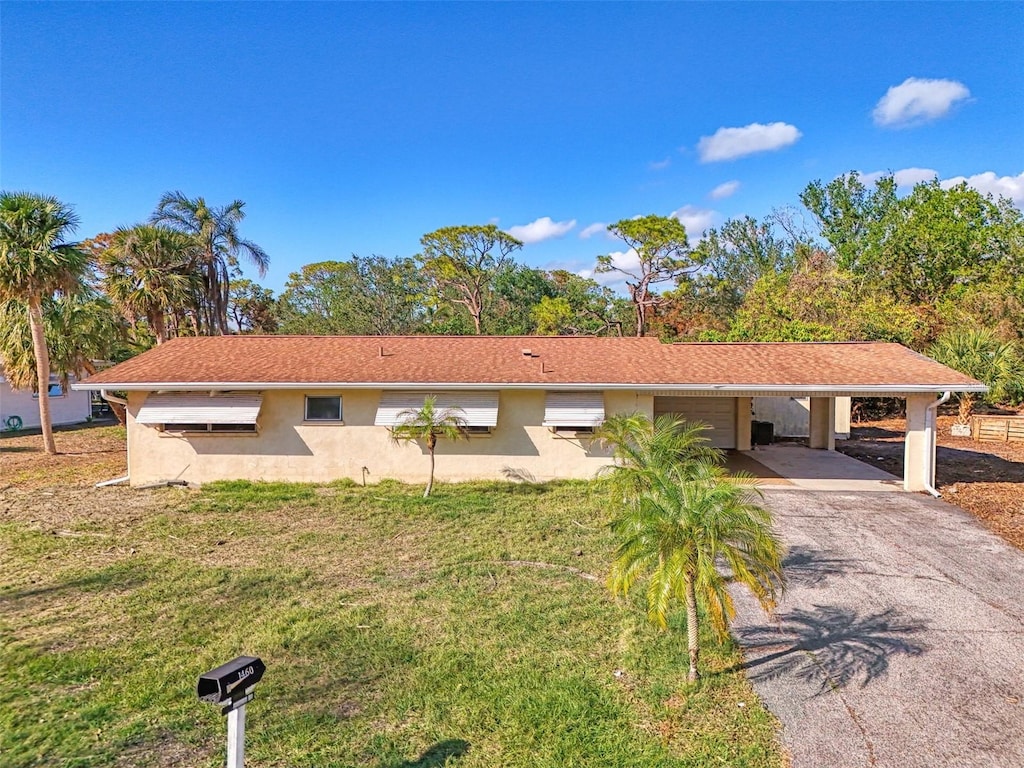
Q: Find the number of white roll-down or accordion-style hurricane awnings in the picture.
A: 3